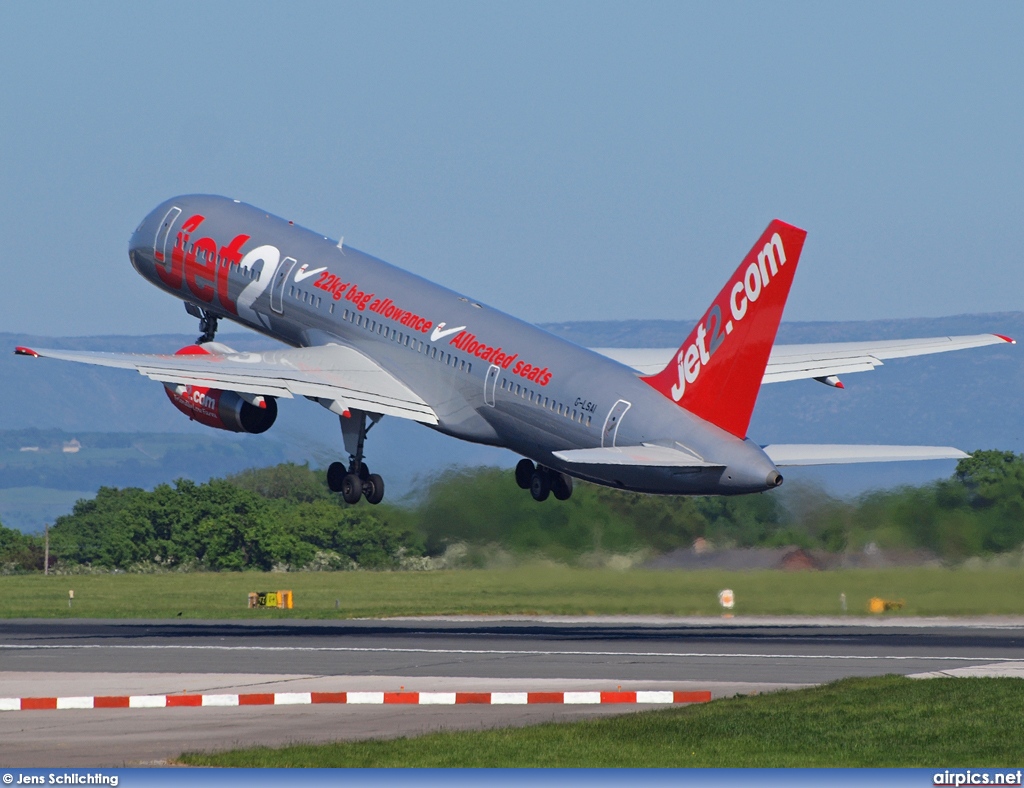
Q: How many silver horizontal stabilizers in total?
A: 2